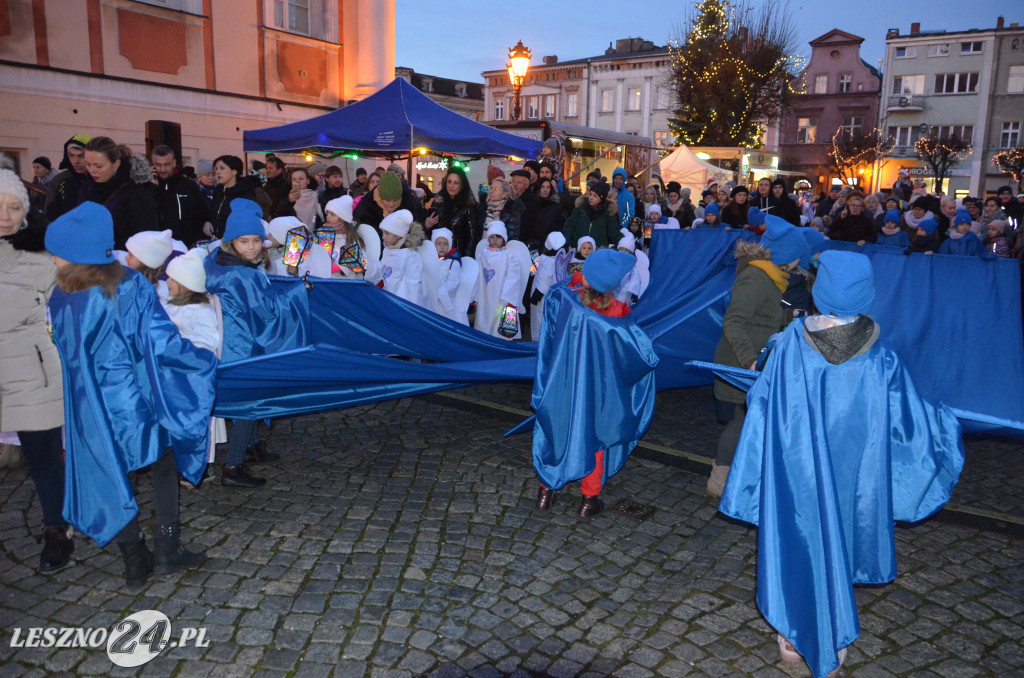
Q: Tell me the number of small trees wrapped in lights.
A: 3